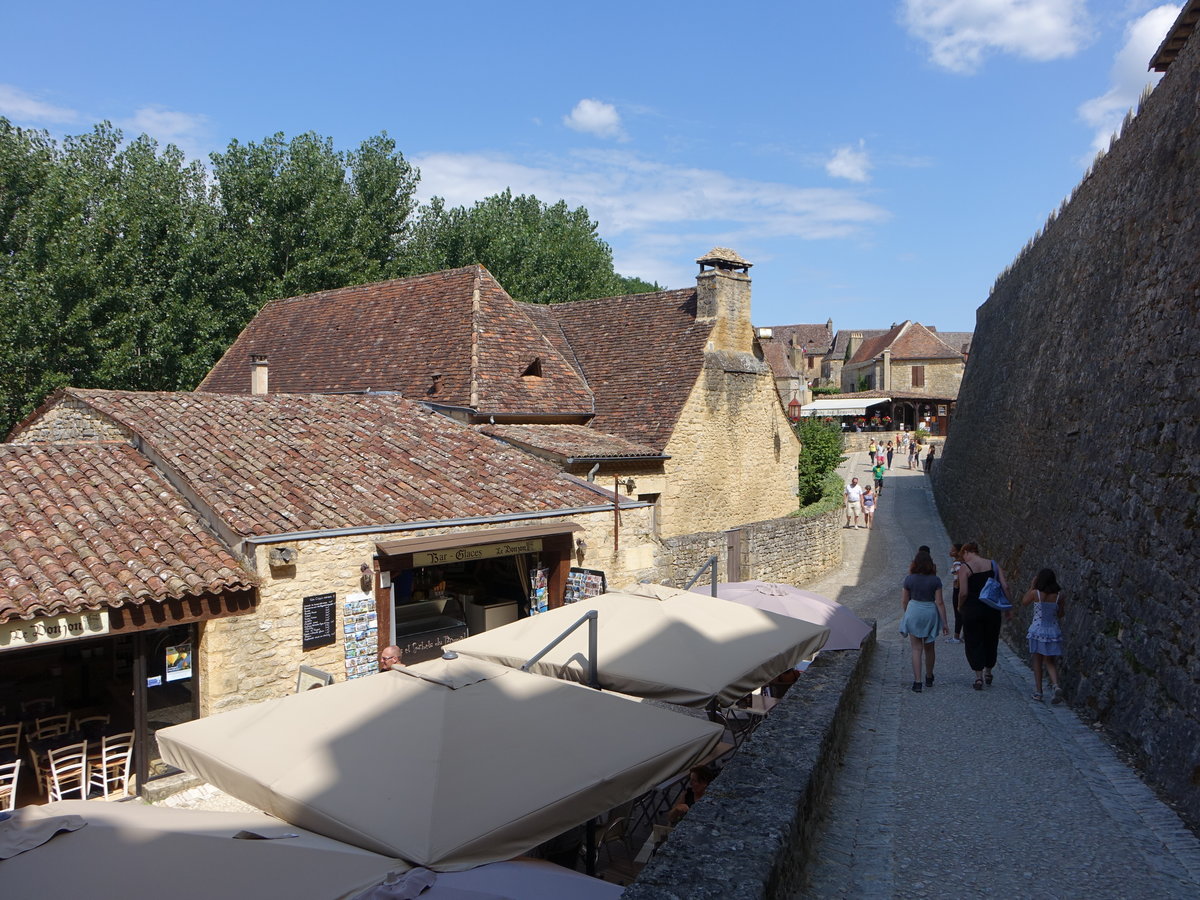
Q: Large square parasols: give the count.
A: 3